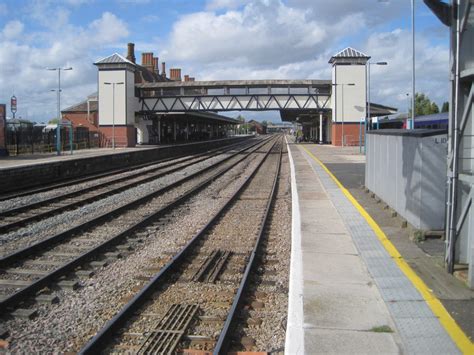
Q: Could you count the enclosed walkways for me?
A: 1